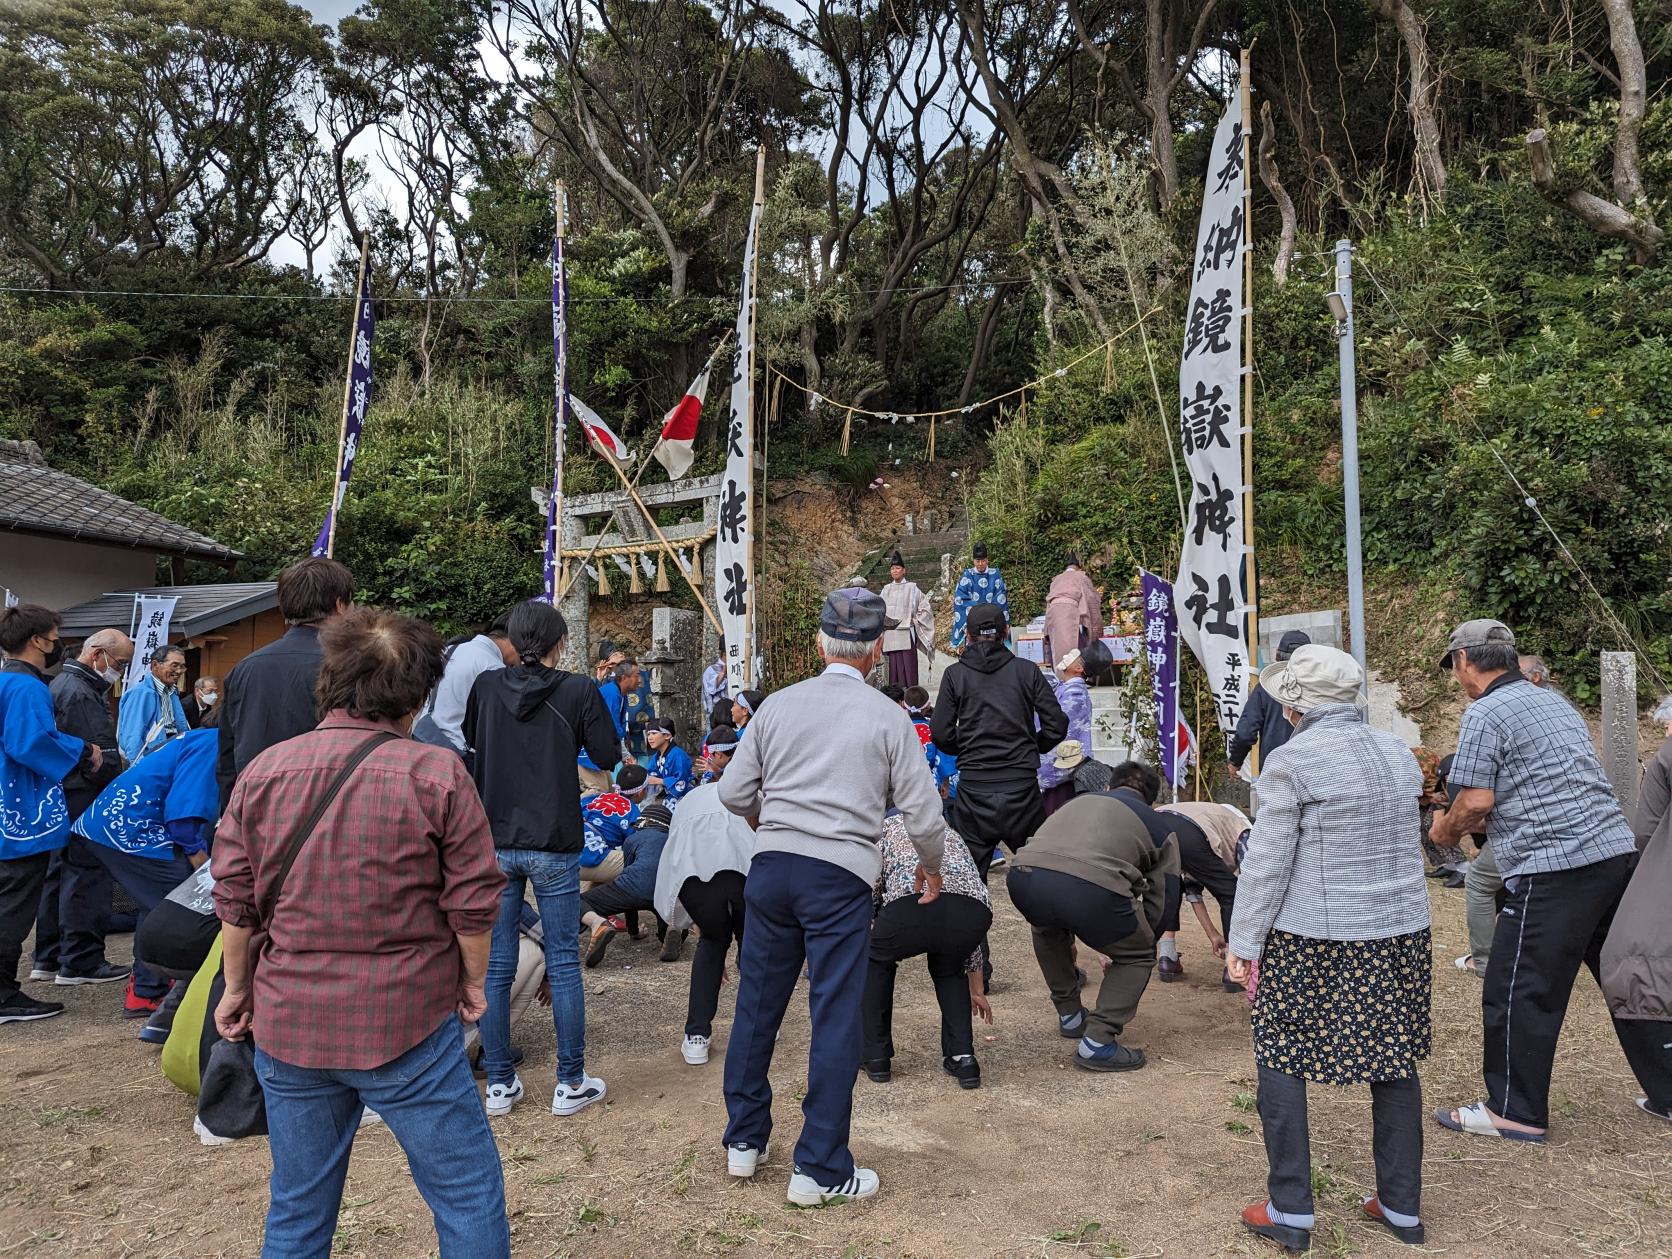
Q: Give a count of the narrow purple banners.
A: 3